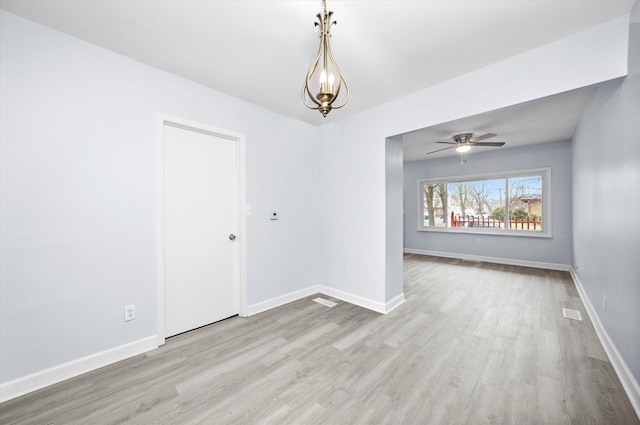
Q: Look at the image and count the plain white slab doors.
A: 1